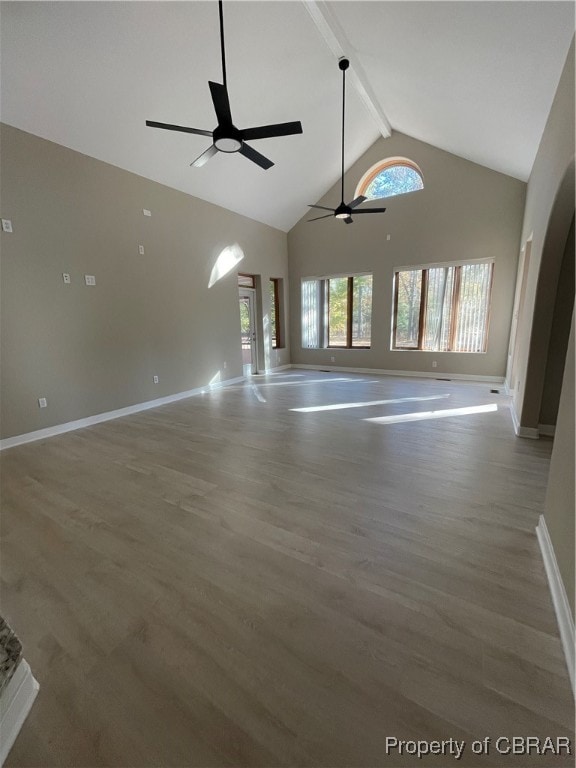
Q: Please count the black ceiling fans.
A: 2